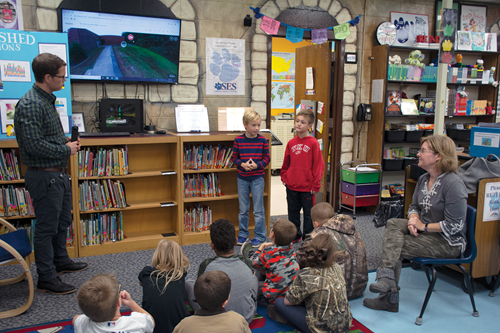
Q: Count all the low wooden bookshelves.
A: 3